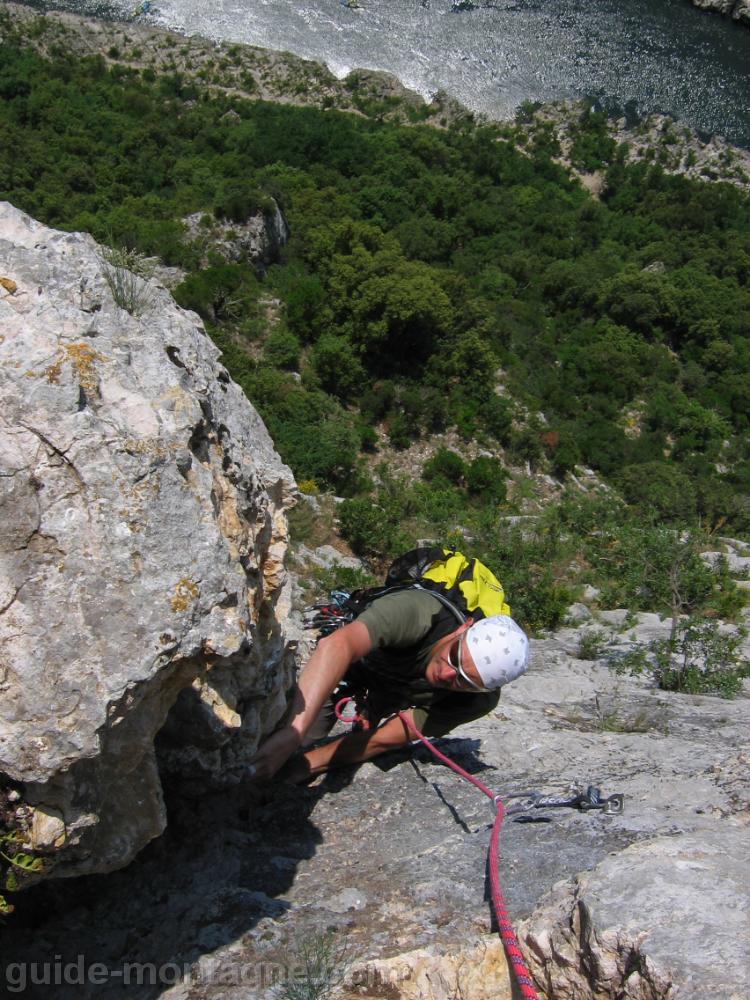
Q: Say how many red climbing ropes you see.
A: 1